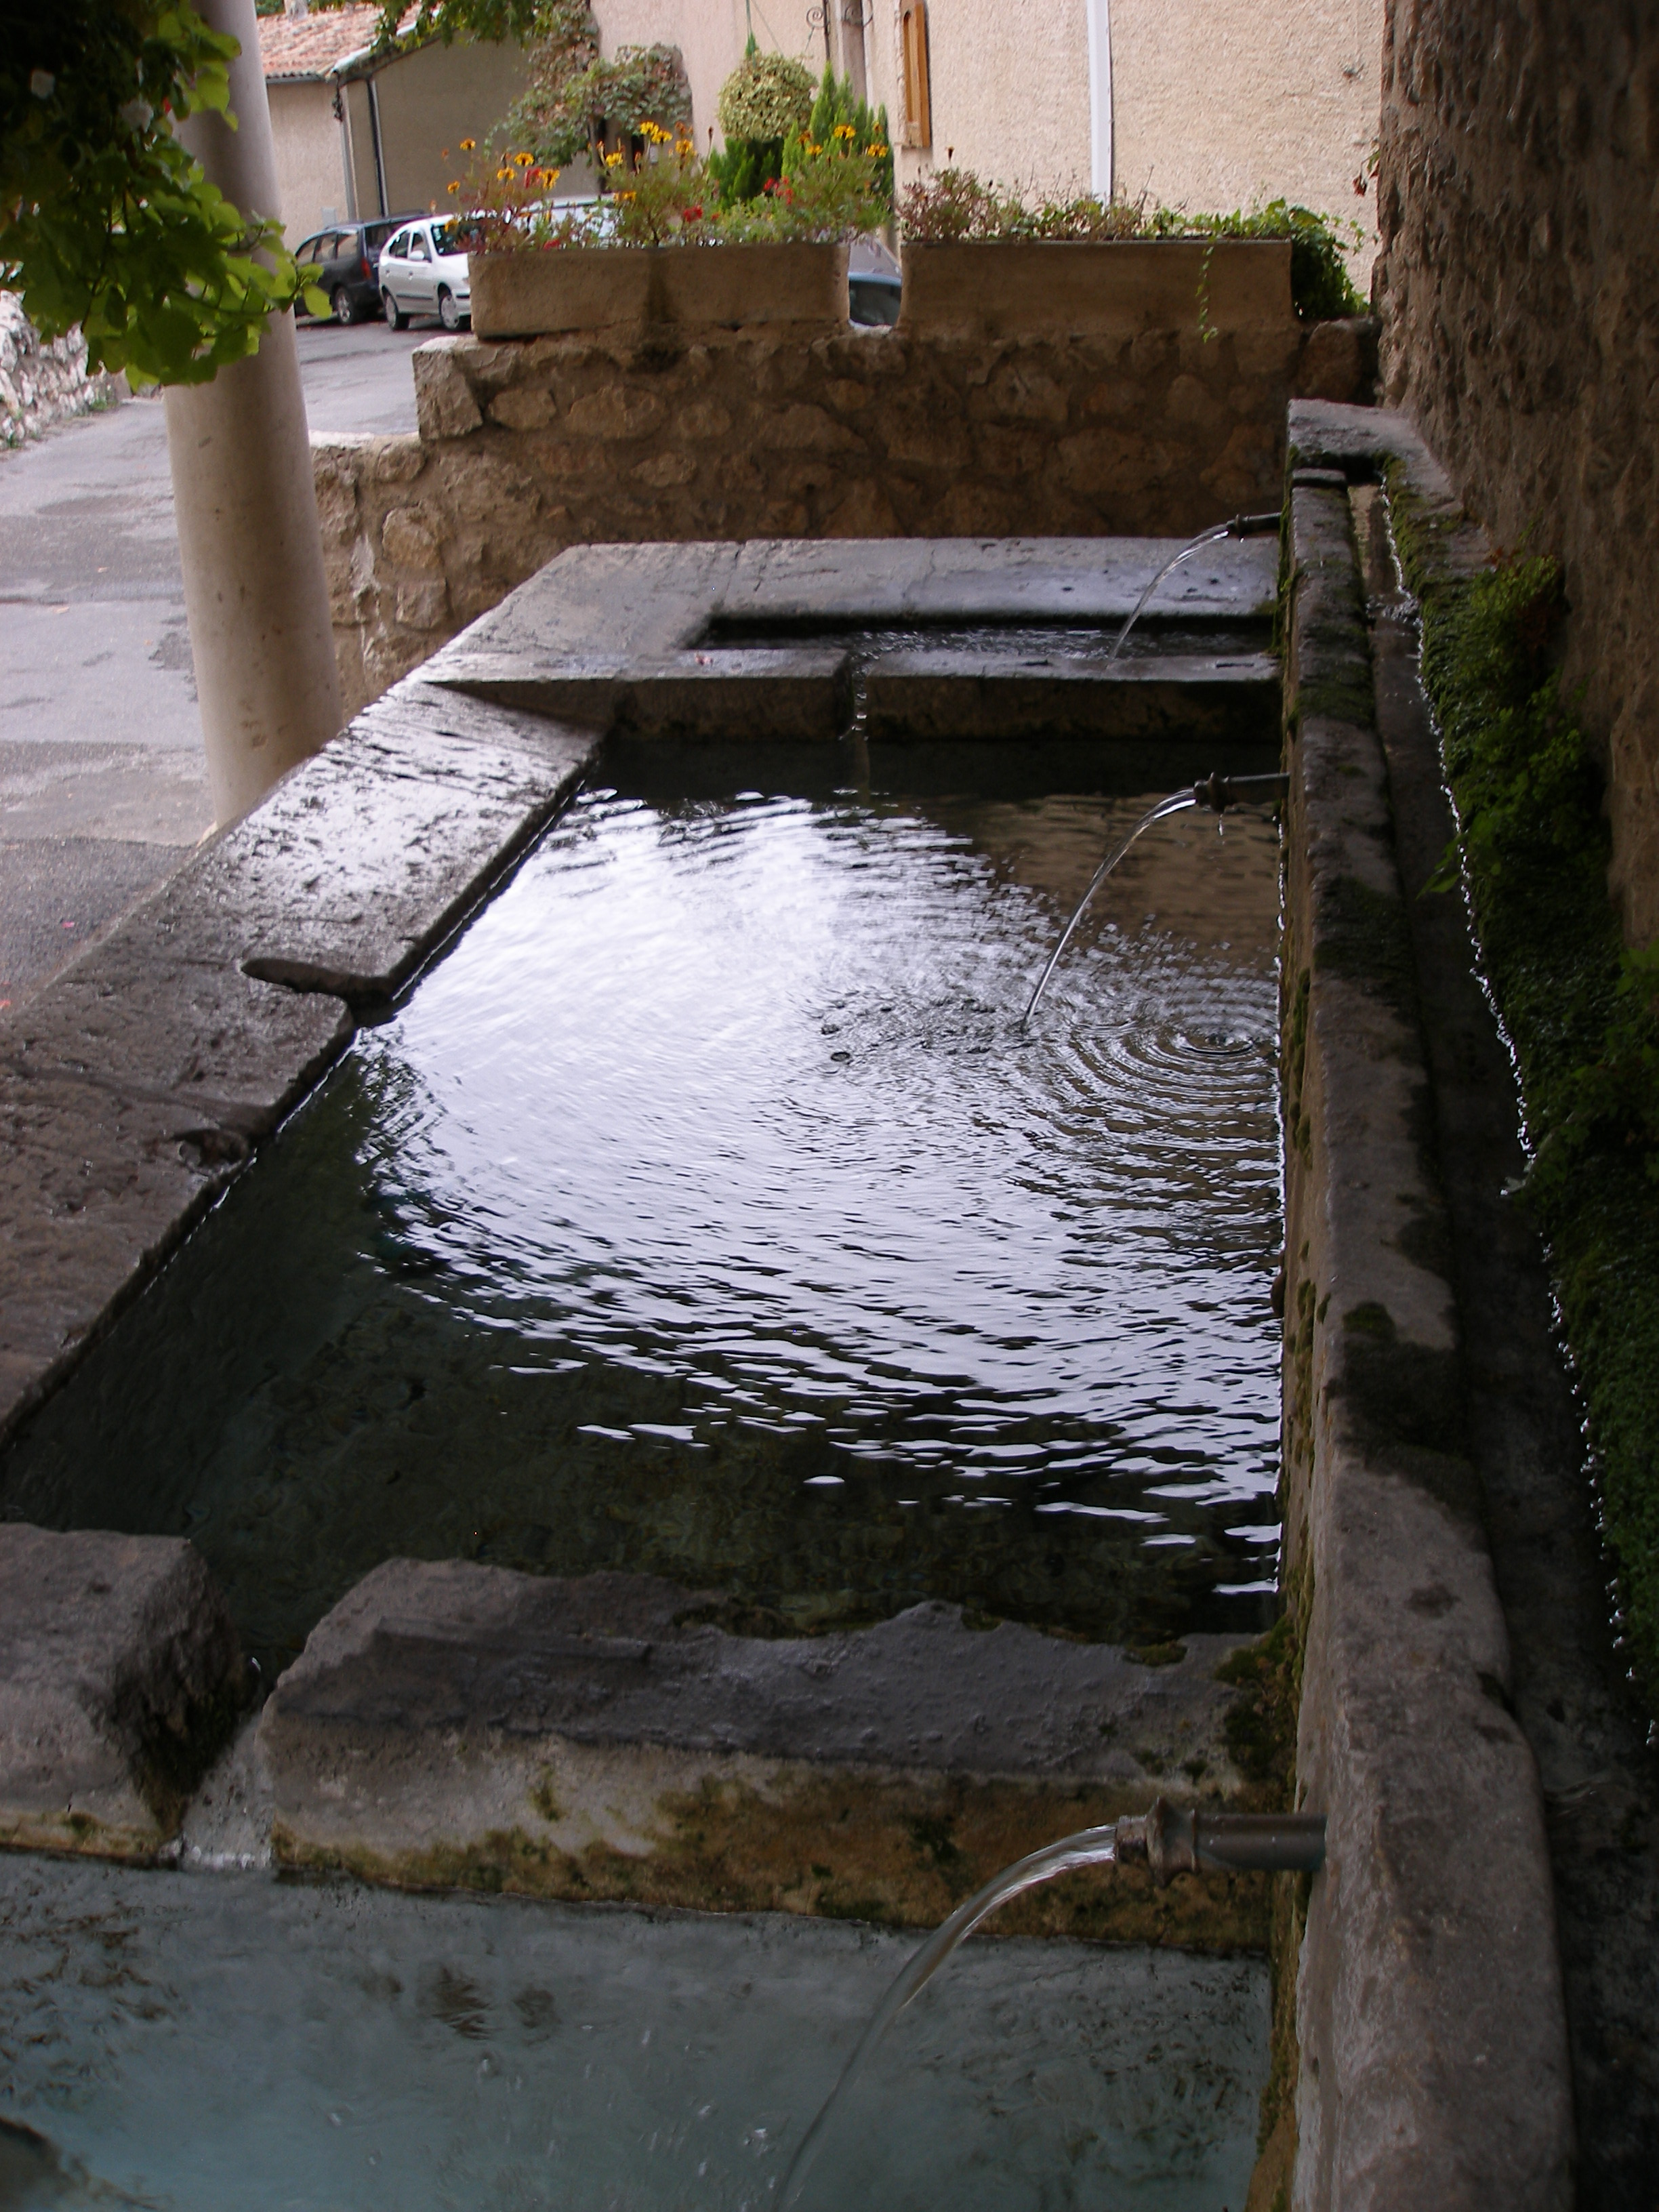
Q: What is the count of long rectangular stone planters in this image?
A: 2